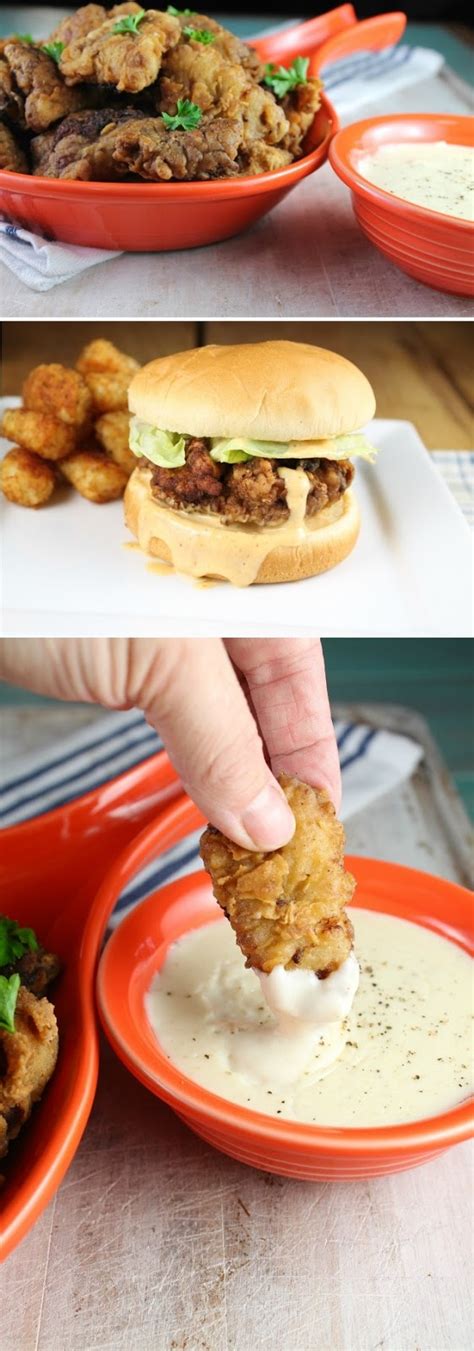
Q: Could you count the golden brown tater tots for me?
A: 7